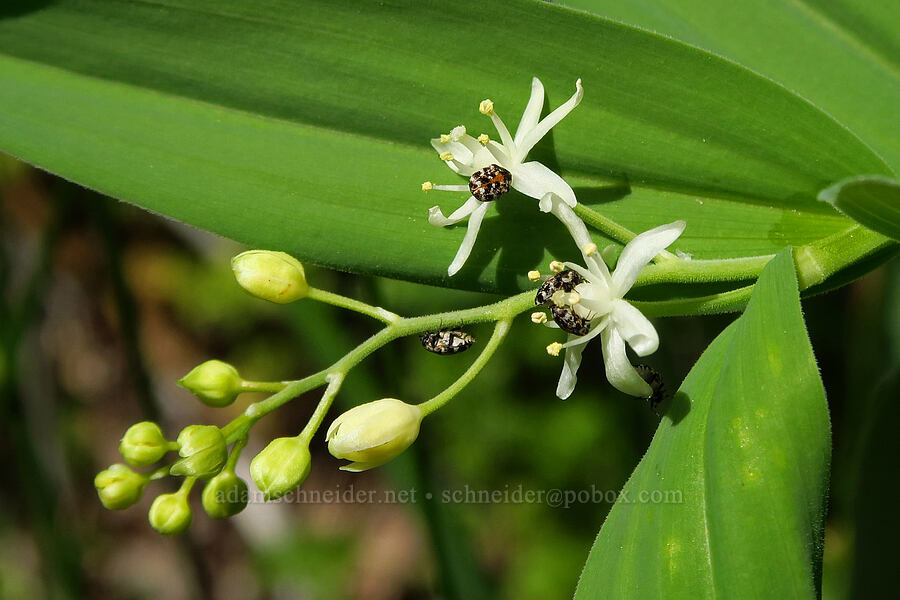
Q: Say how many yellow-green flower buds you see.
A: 9